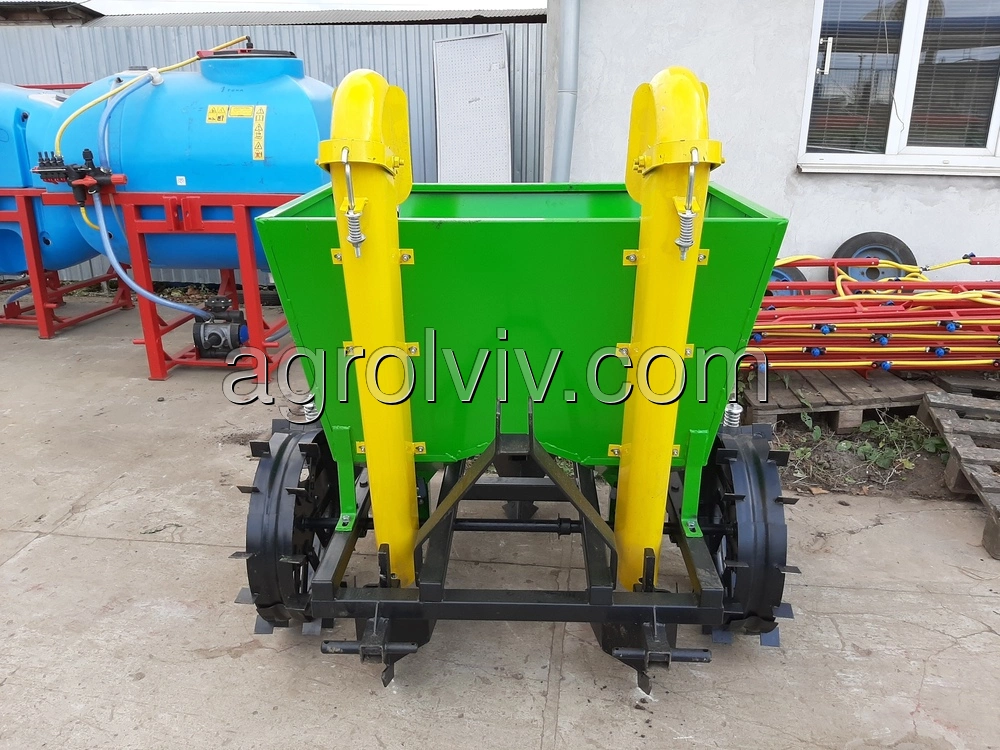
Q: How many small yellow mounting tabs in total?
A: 12